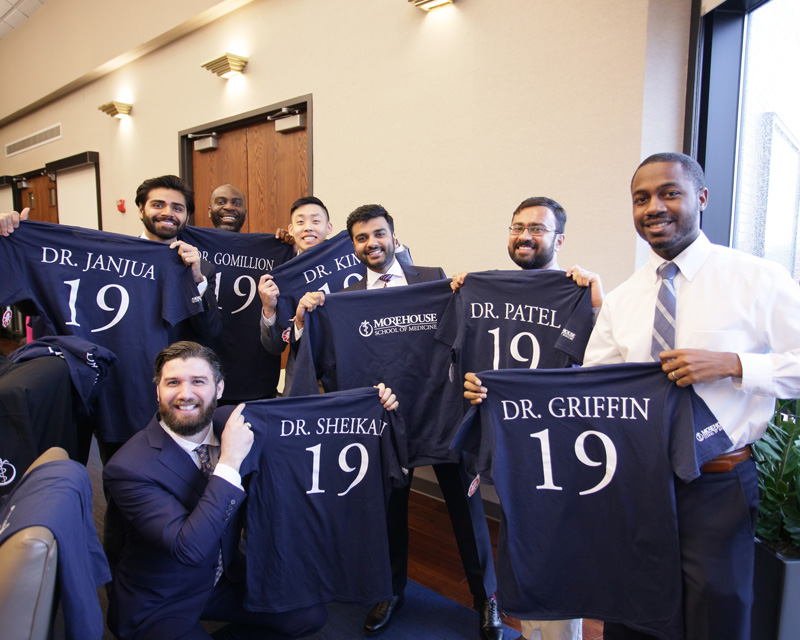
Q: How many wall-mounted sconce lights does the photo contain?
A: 3